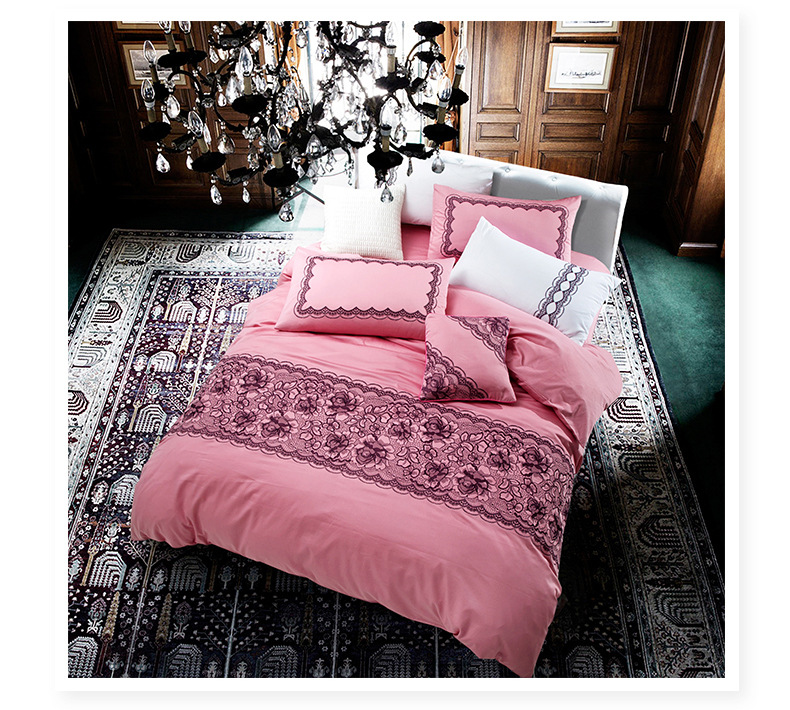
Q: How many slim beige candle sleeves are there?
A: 11